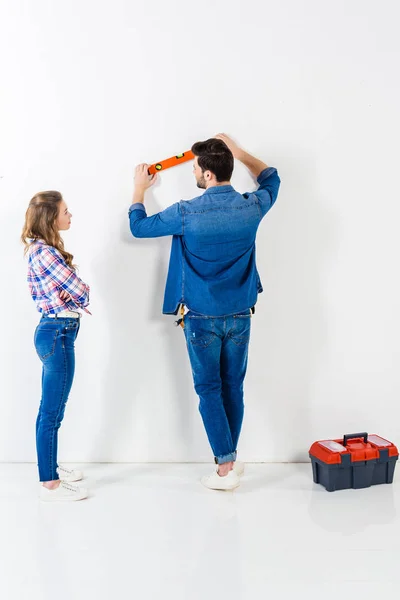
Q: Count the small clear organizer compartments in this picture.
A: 2